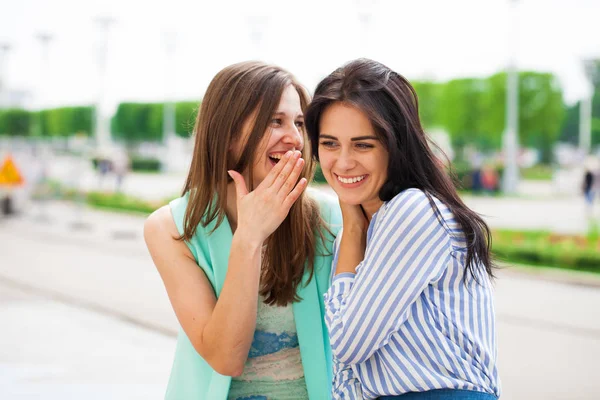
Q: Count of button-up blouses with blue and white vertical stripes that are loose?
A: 1